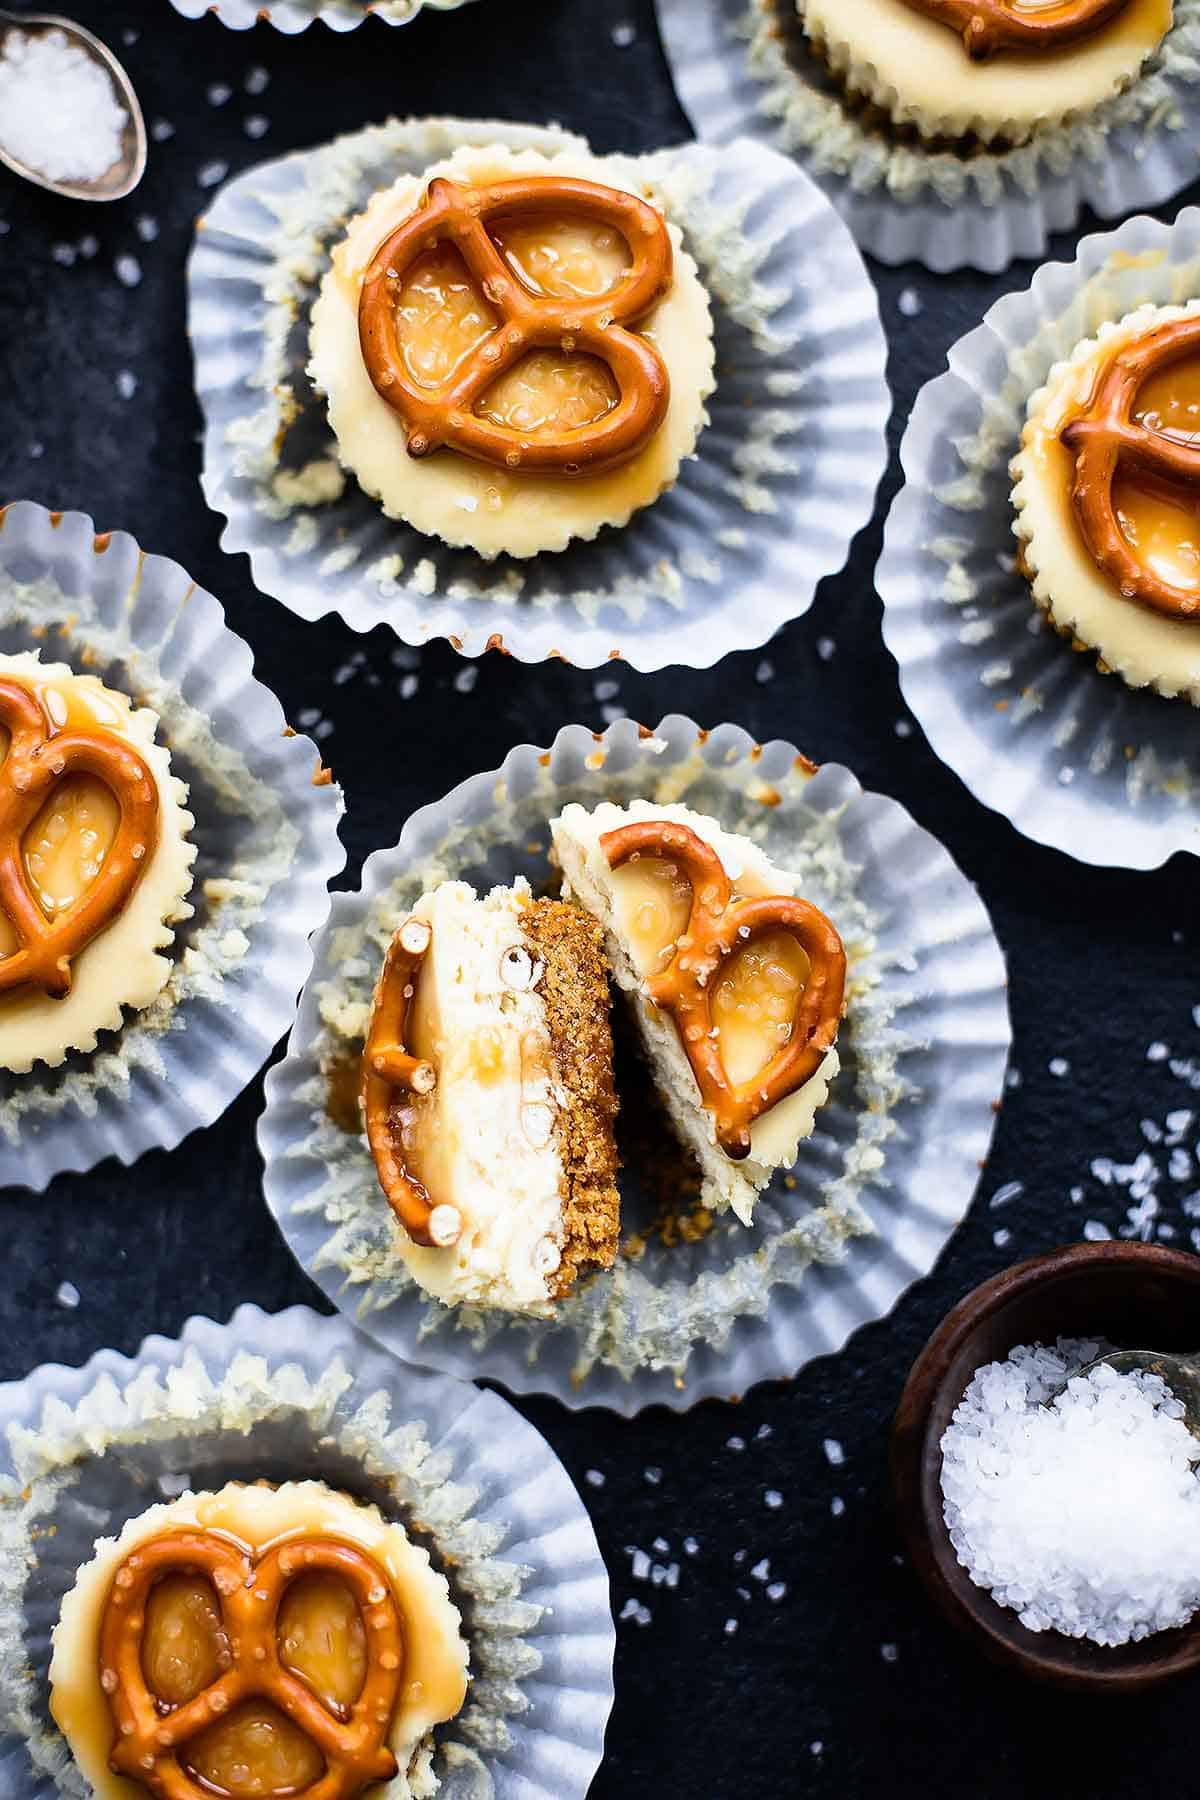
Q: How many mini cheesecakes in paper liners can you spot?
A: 6